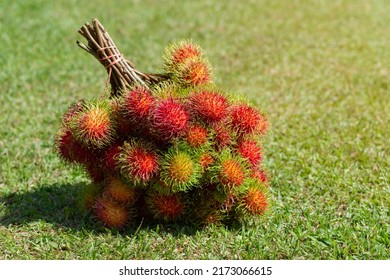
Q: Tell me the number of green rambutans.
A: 1